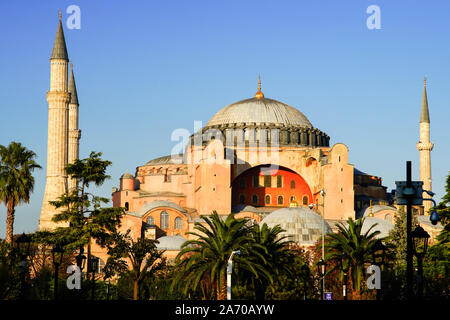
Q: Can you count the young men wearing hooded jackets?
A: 0